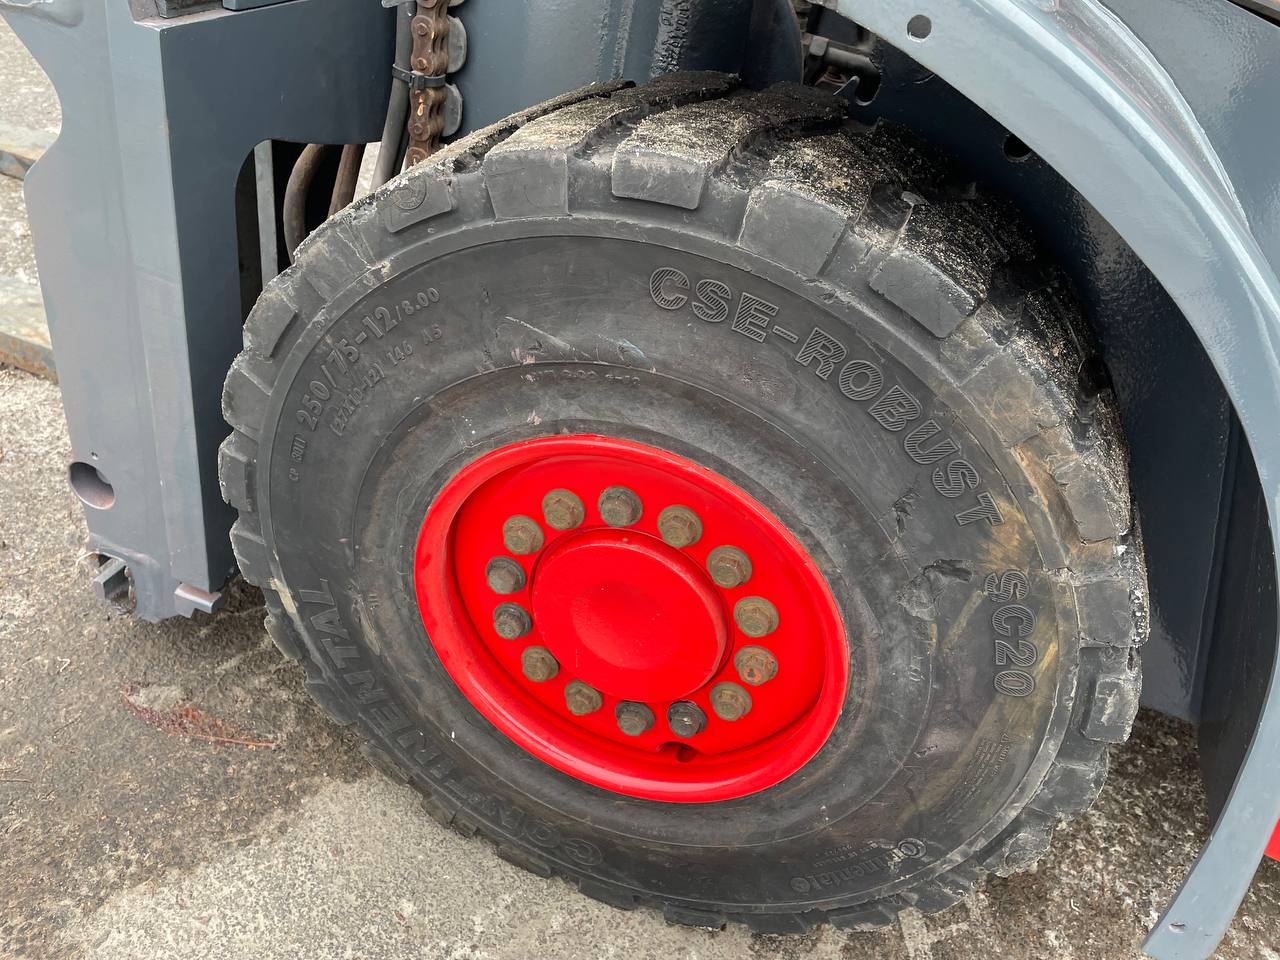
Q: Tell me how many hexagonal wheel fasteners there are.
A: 14